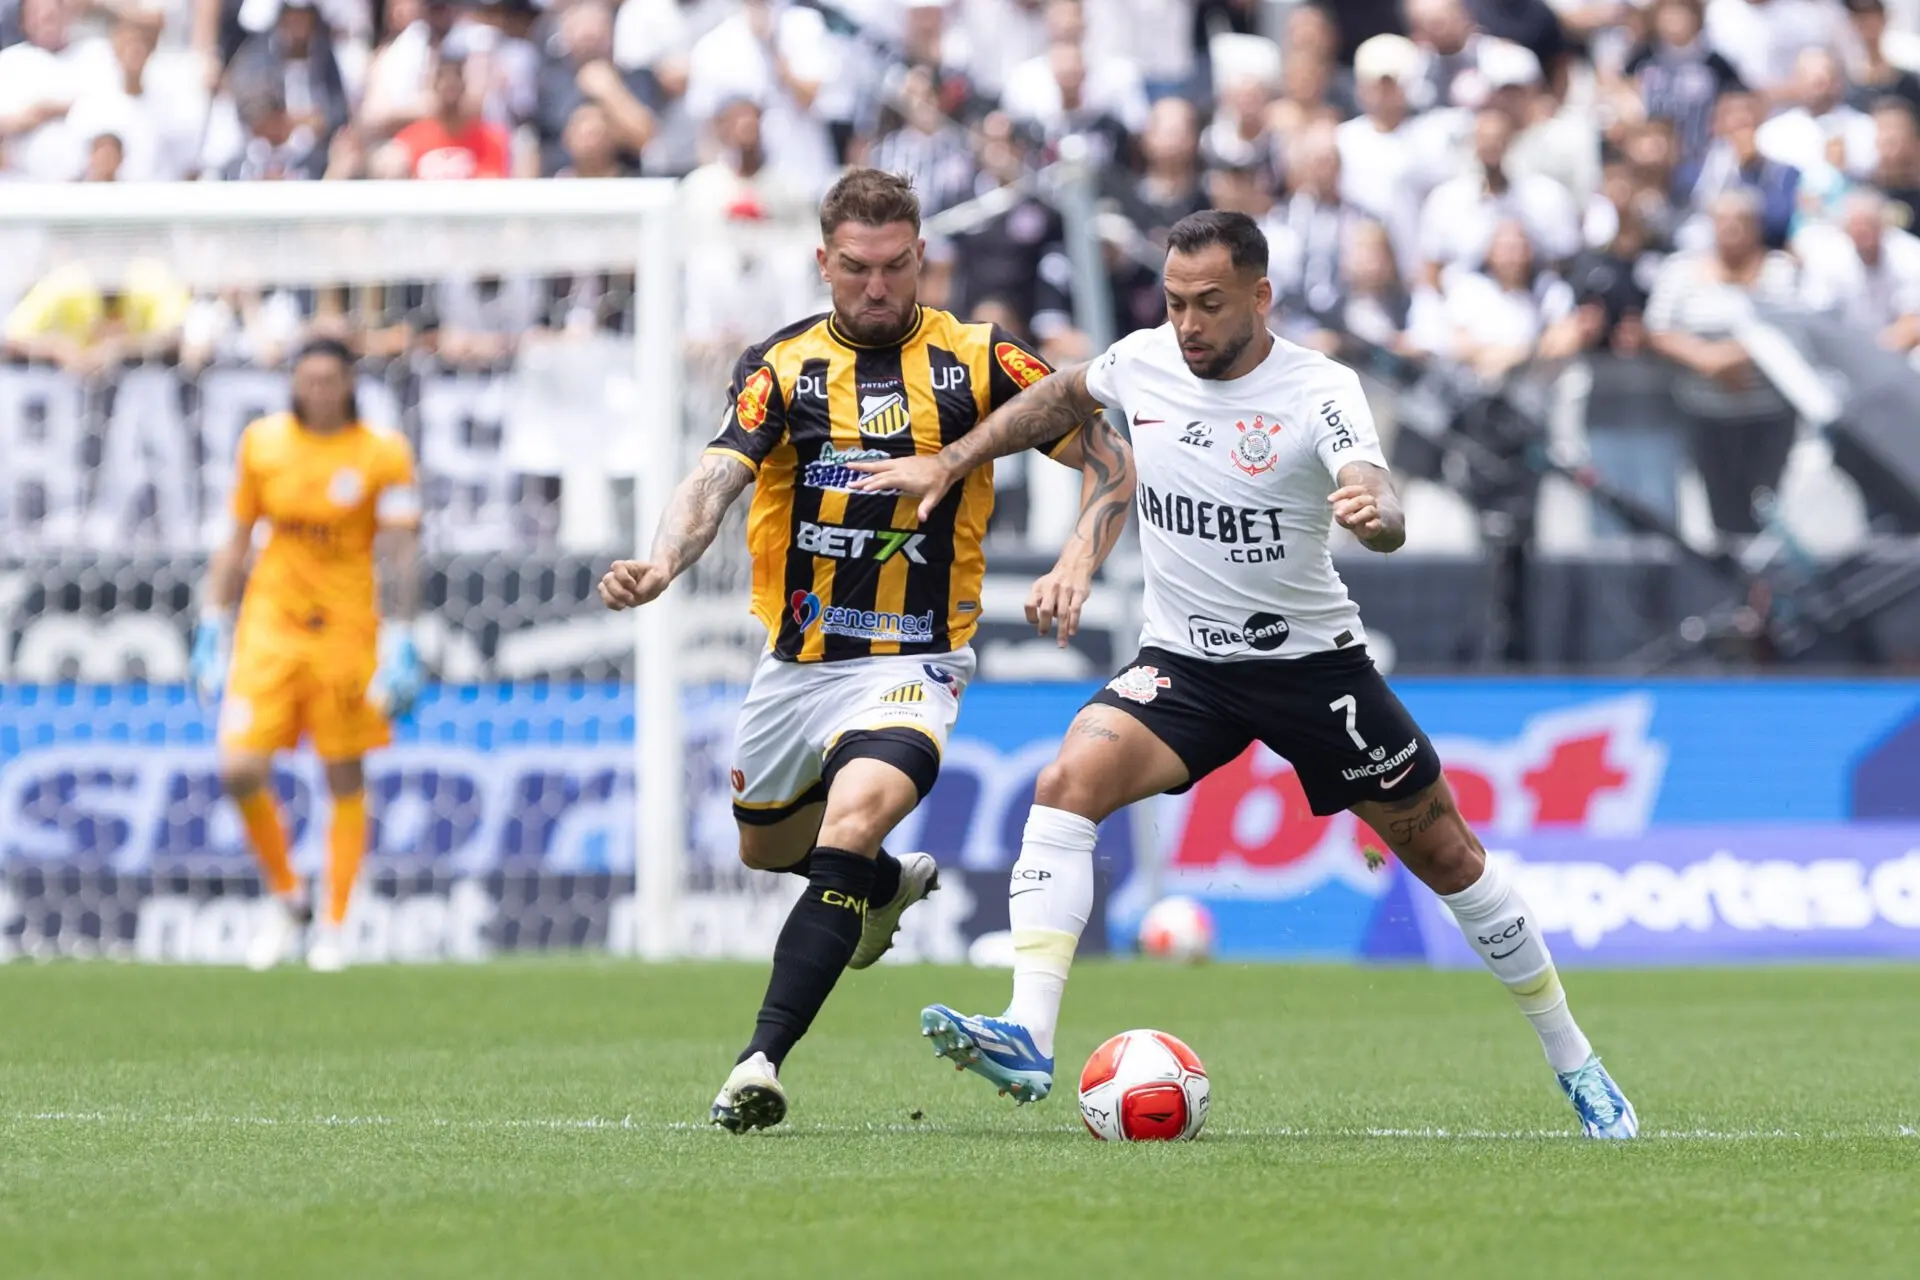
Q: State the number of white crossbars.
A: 1